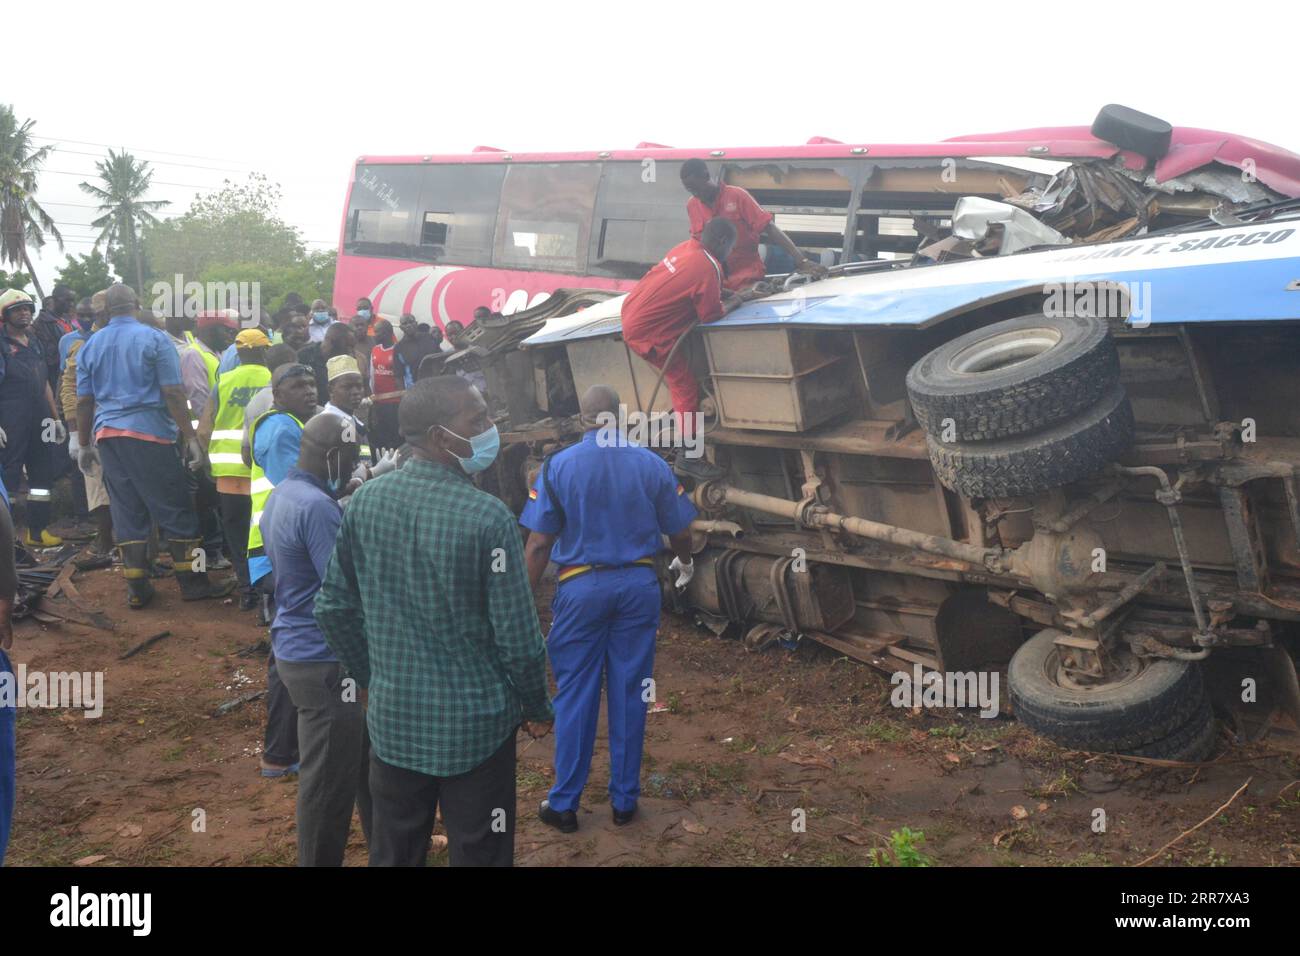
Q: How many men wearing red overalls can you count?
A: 2